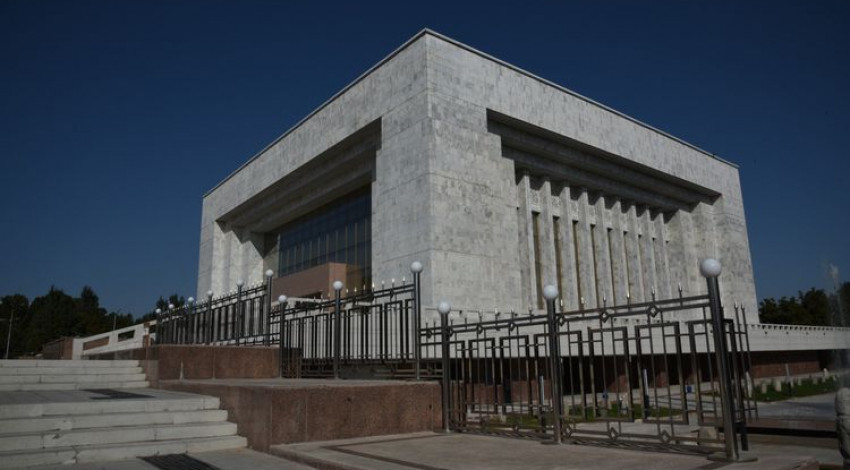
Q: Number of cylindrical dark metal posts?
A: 12